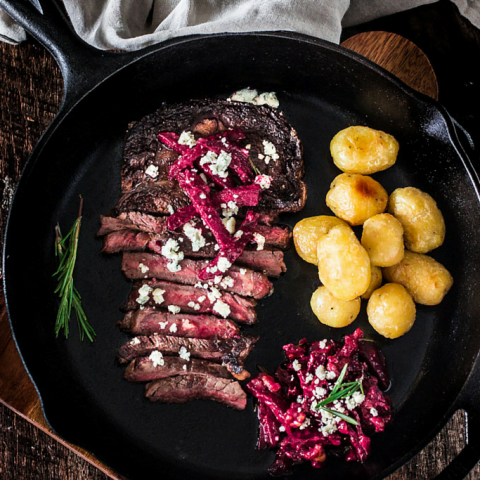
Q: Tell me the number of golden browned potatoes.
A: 10